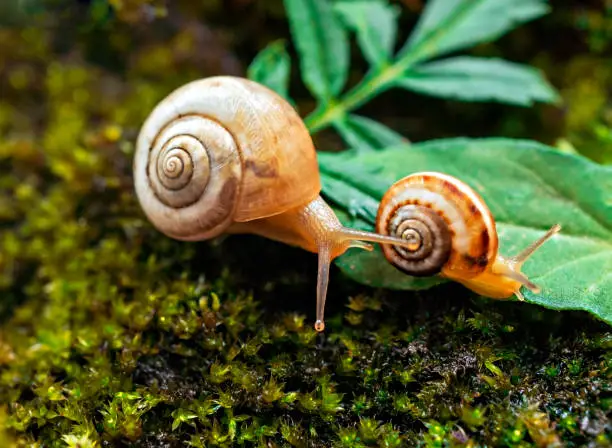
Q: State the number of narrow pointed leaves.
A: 6